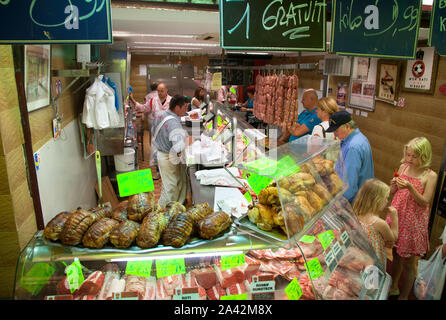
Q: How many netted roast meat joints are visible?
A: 12